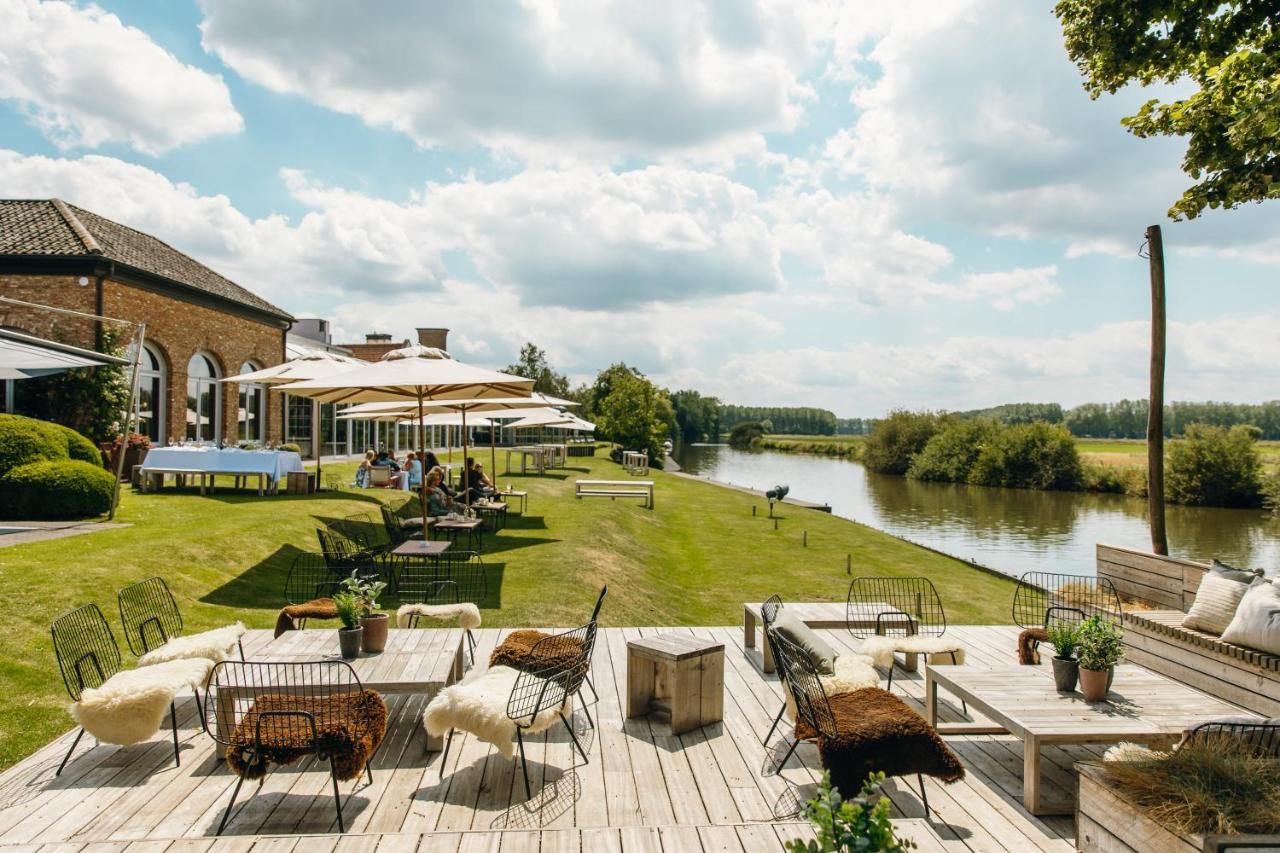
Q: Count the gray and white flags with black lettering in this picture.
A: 0